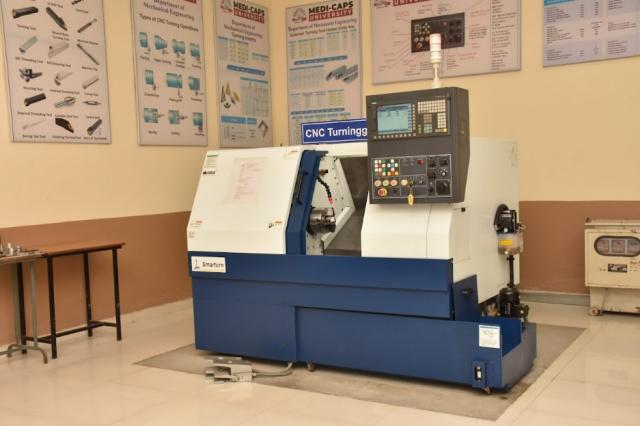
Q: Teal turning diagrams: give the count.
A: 10